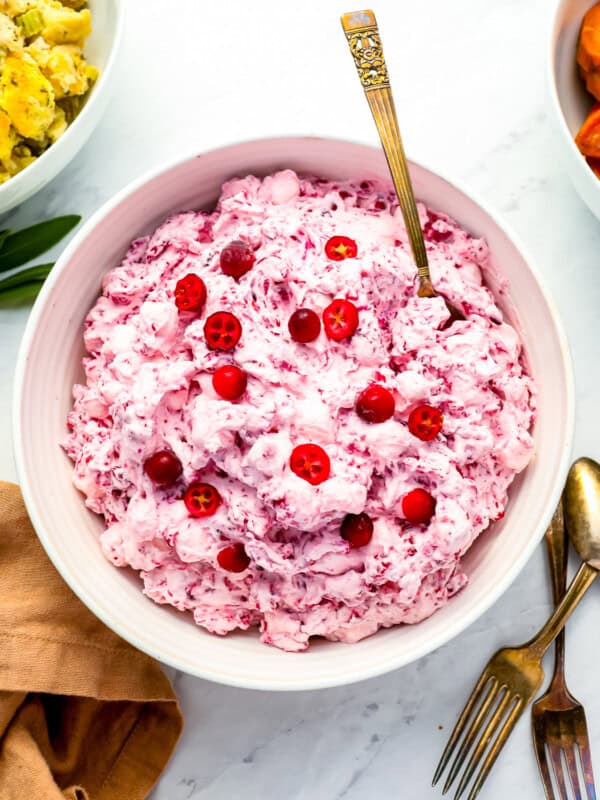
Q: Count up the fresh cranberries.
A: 15